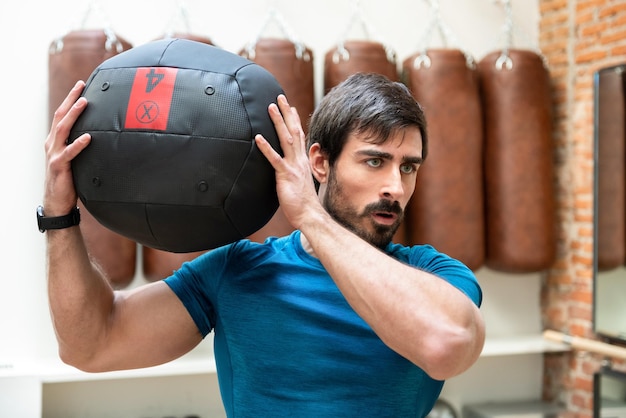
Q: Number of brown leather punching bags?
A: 6